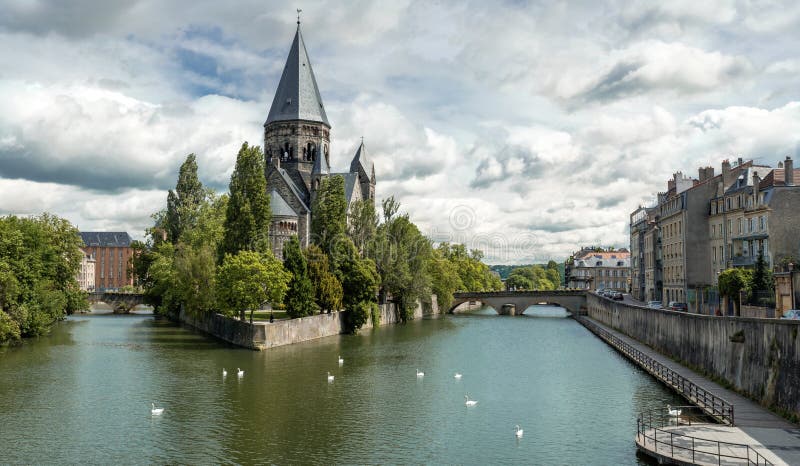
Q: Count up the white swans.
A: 10